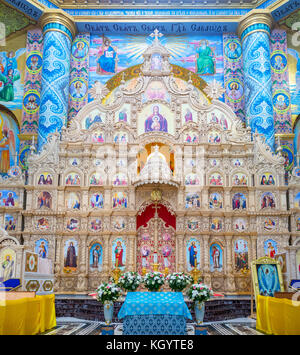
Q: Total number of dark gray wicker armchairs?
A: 0